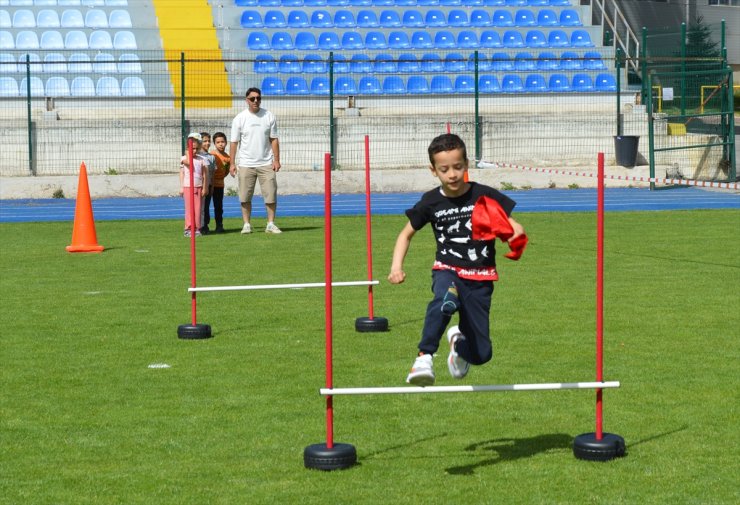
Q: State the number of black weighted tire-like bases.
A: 4